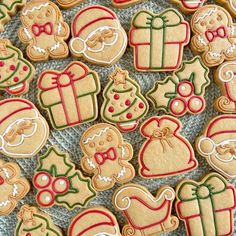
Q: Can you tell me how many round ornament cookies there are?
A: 0